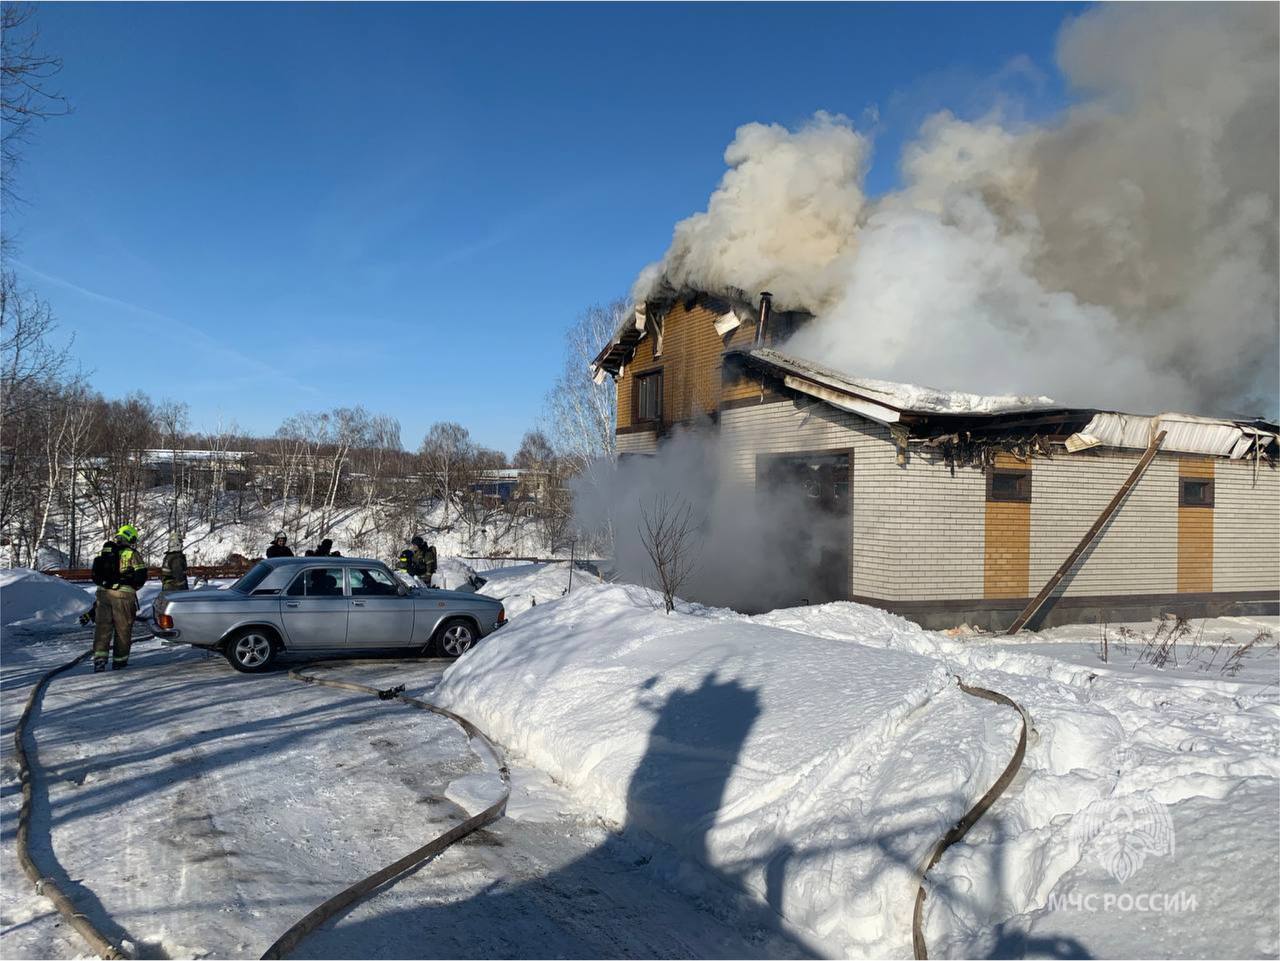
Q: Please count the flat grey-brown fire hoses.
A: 3